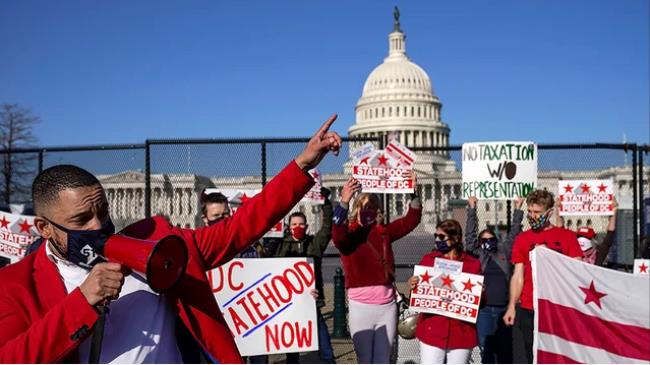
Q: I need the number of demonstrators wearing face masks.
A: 8